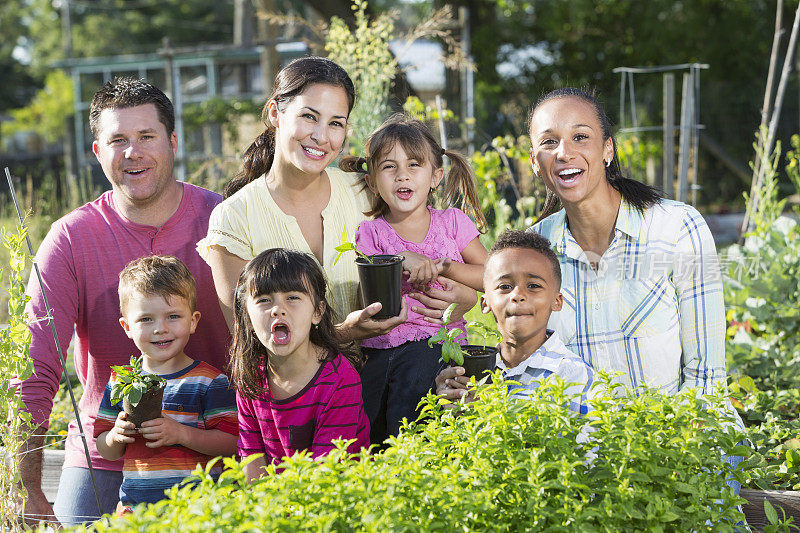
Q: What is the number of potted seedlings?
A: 3